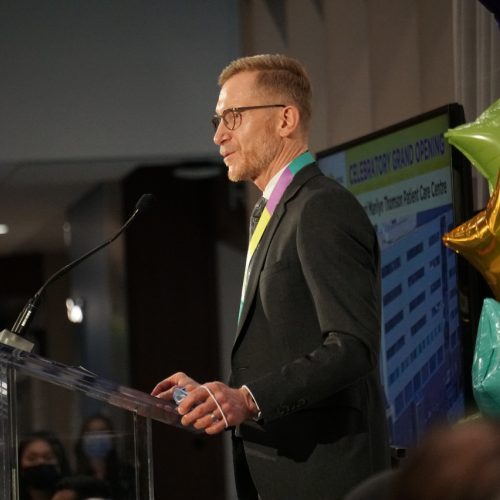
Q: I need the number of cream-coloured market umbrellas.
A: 0